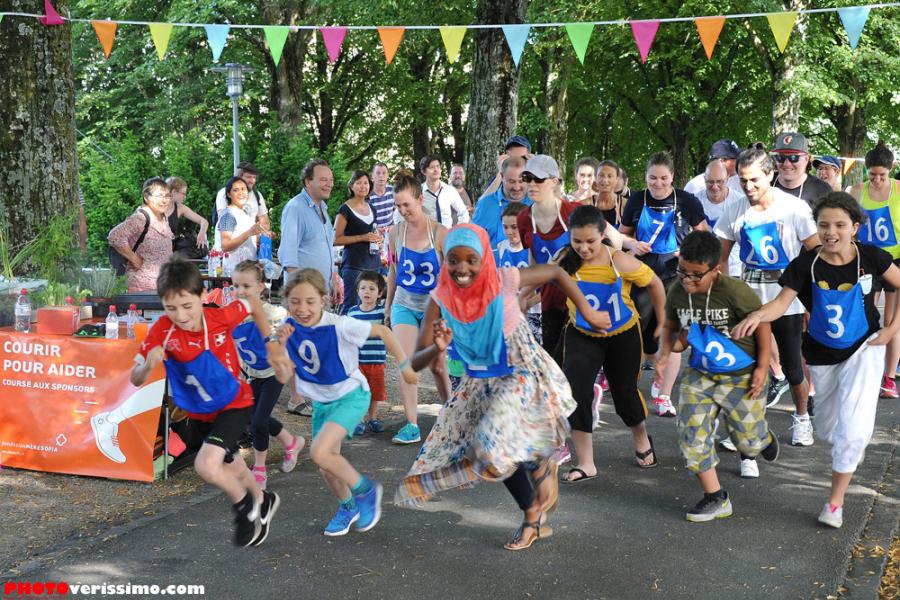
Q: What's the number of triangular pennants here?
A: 15